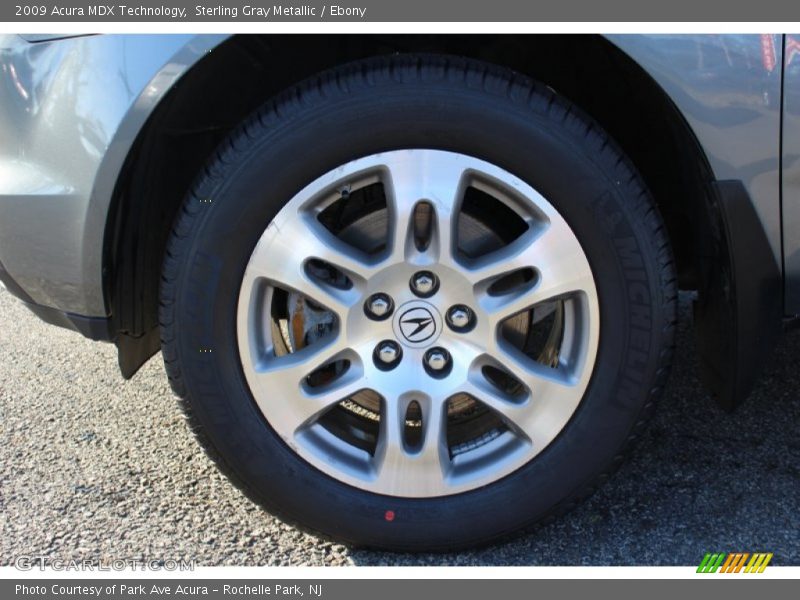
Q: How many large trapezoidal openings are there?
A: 6